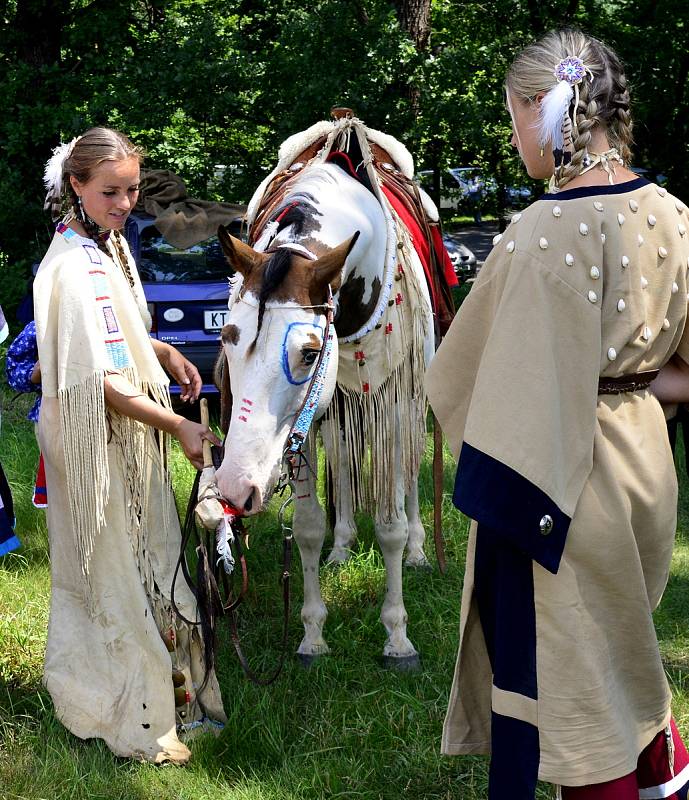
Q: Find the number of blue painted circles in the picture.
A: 1